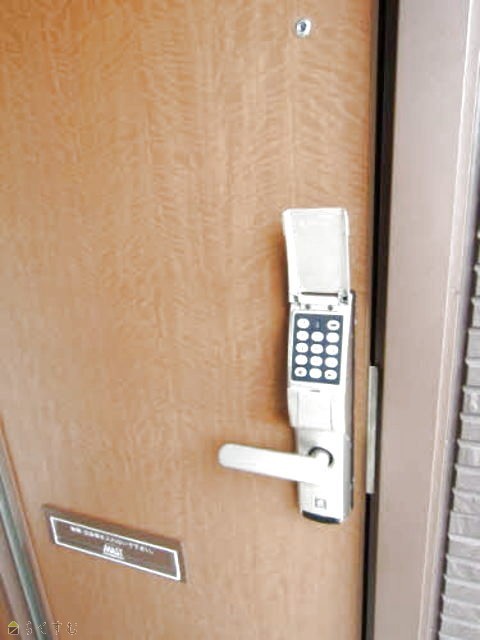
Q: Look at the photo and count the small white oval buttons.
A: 14